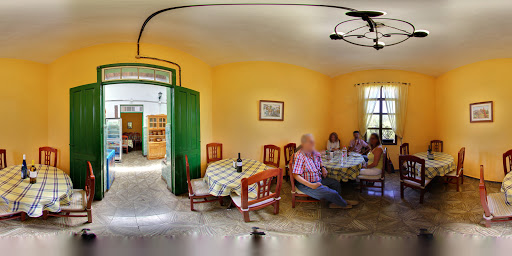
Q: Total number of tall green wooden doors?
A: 2